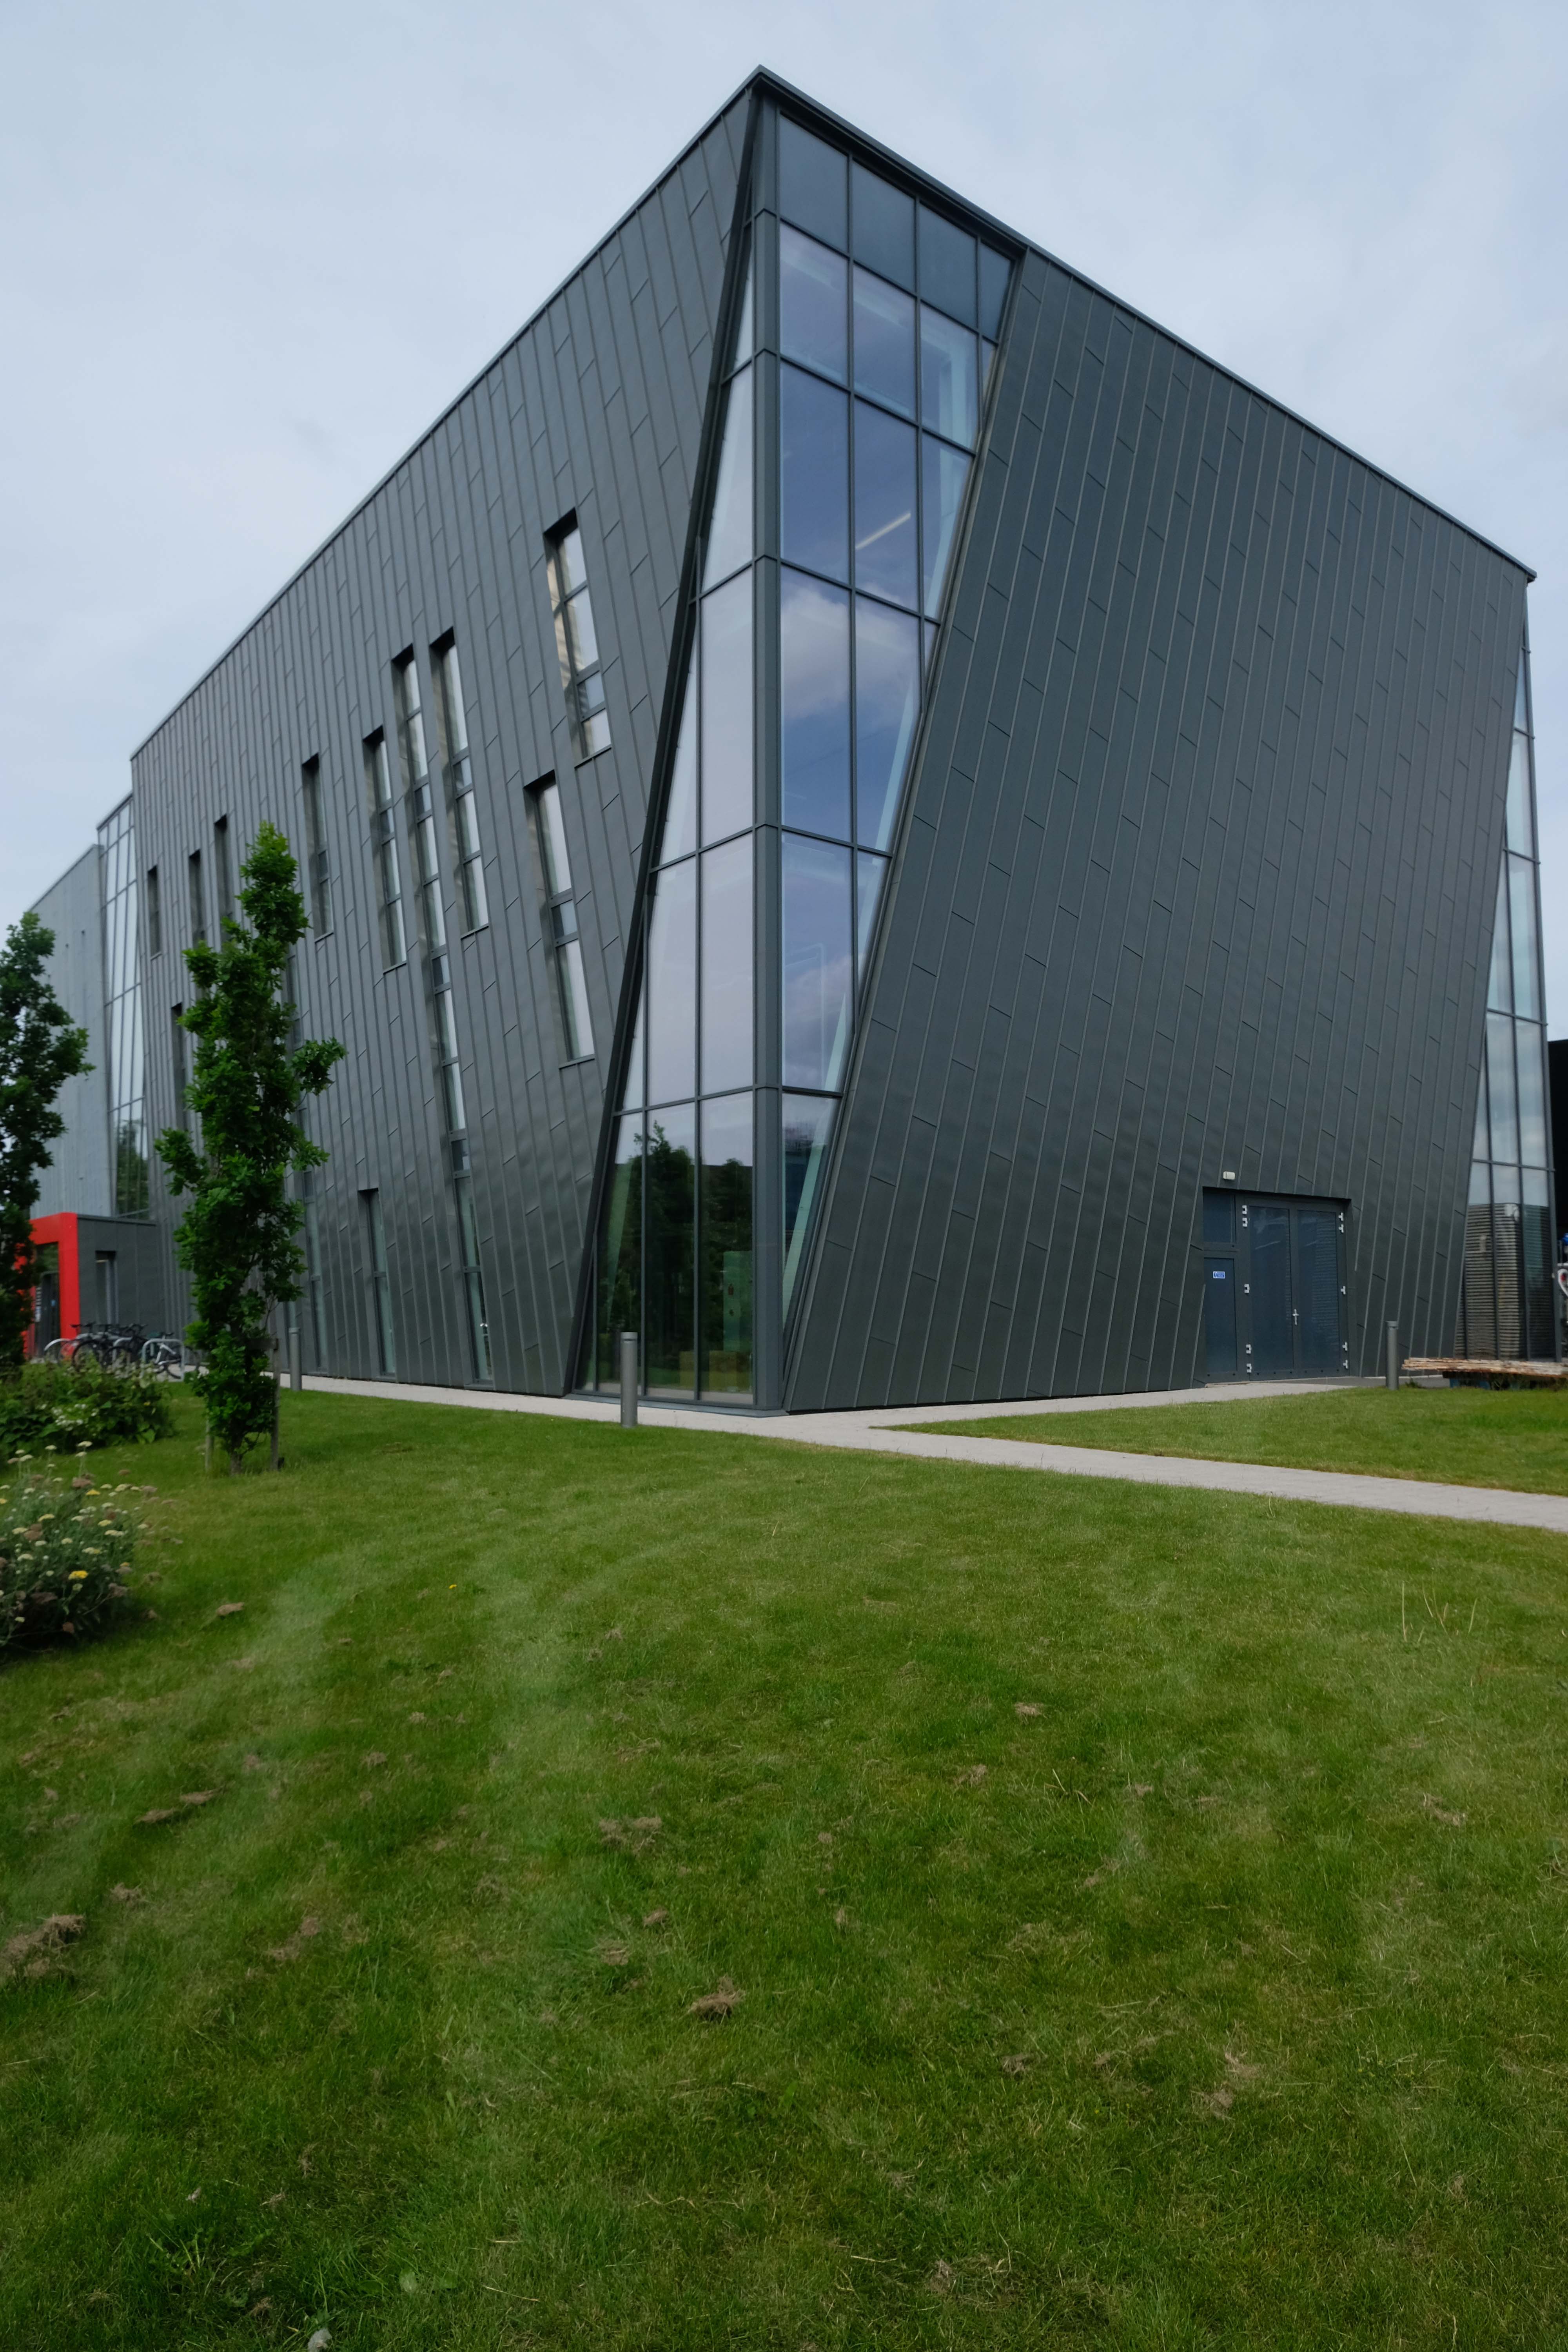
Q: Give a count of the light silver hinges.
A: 10